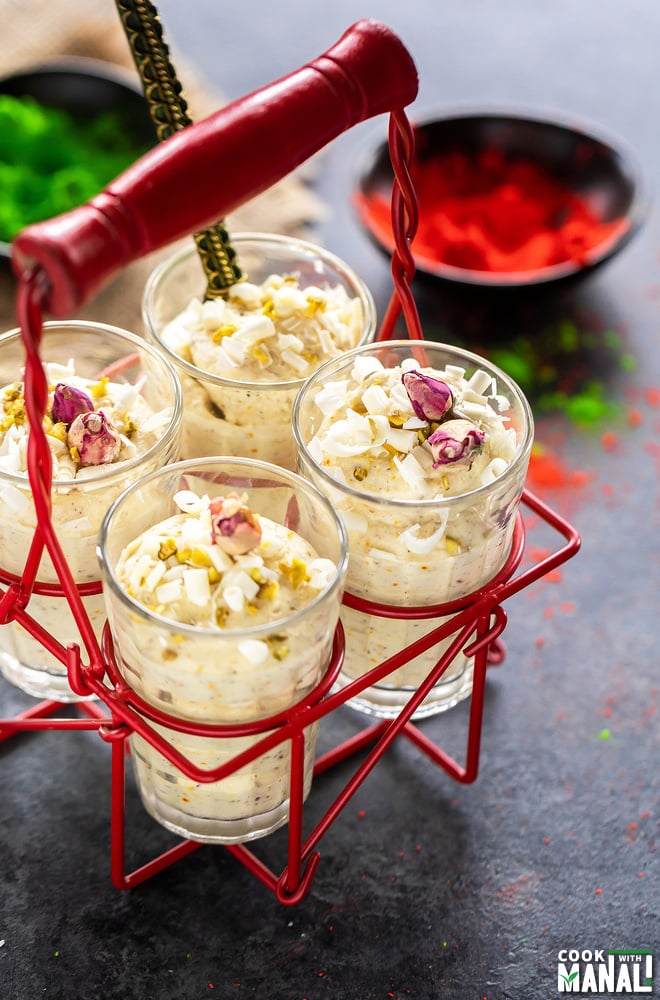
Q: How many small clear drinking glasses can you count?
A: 4